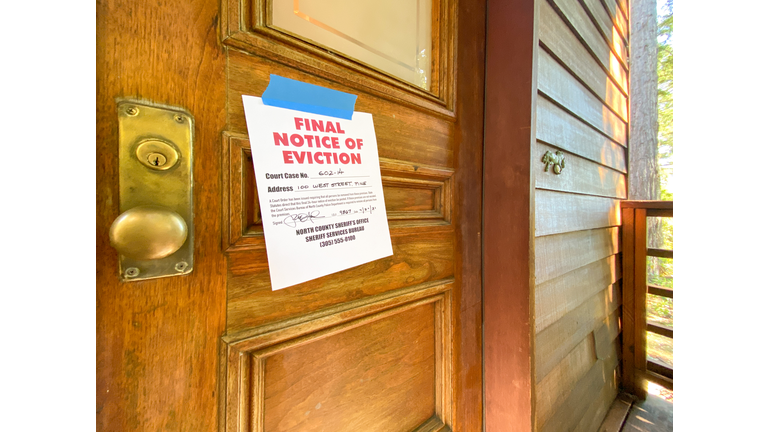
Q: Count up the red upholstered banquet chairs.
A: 0